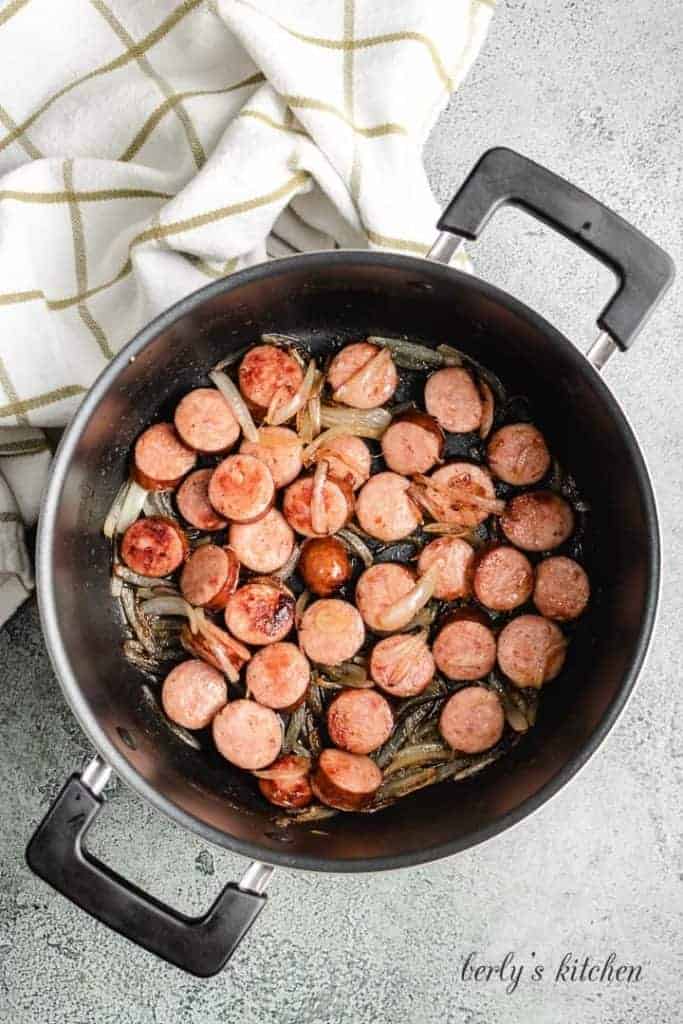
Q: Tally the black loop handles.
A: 2